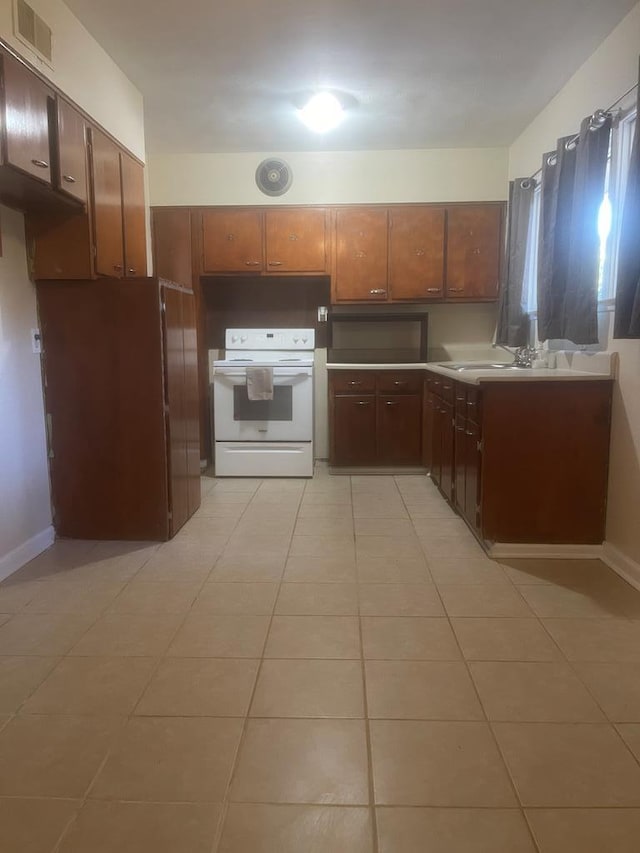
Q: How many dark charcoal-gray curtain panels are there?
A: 3